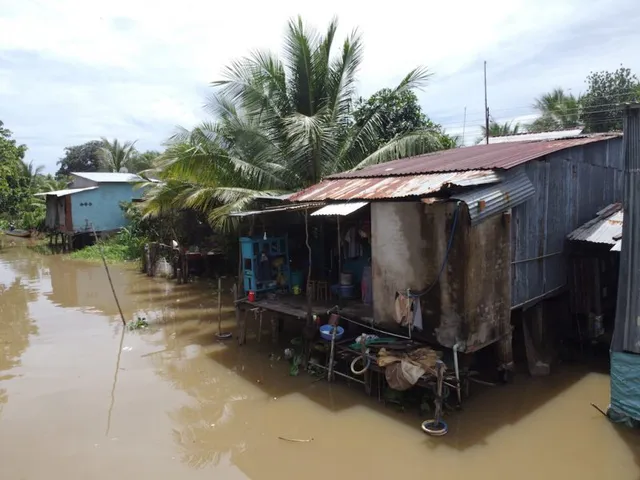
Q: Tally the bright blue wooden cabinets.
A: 1